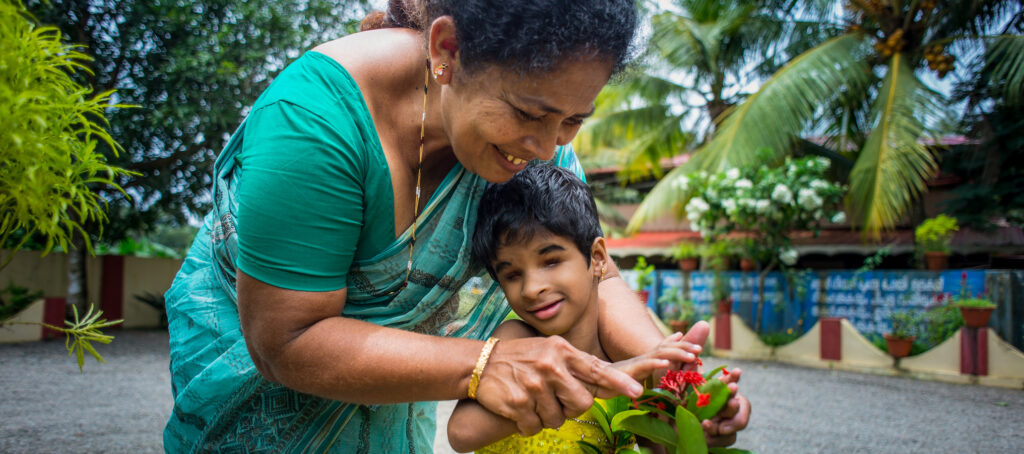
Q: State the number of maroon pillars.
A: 5